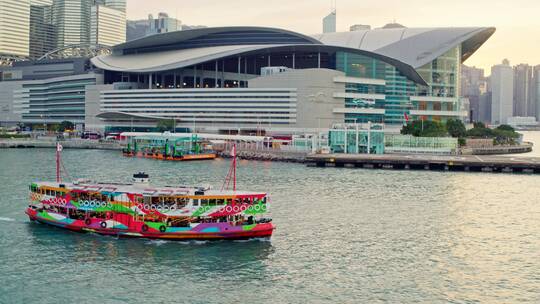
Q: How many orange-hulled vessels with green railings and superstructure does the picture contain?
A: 1